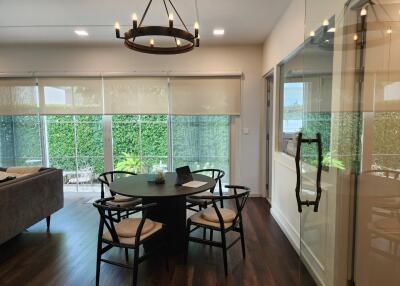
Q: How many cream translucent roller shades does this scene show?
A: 4